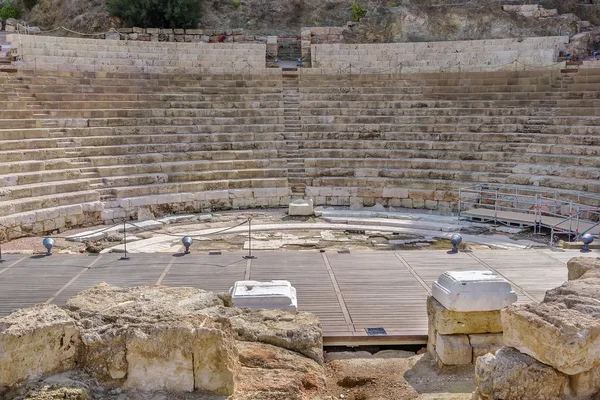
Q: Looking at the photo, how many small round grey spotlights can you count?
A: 4